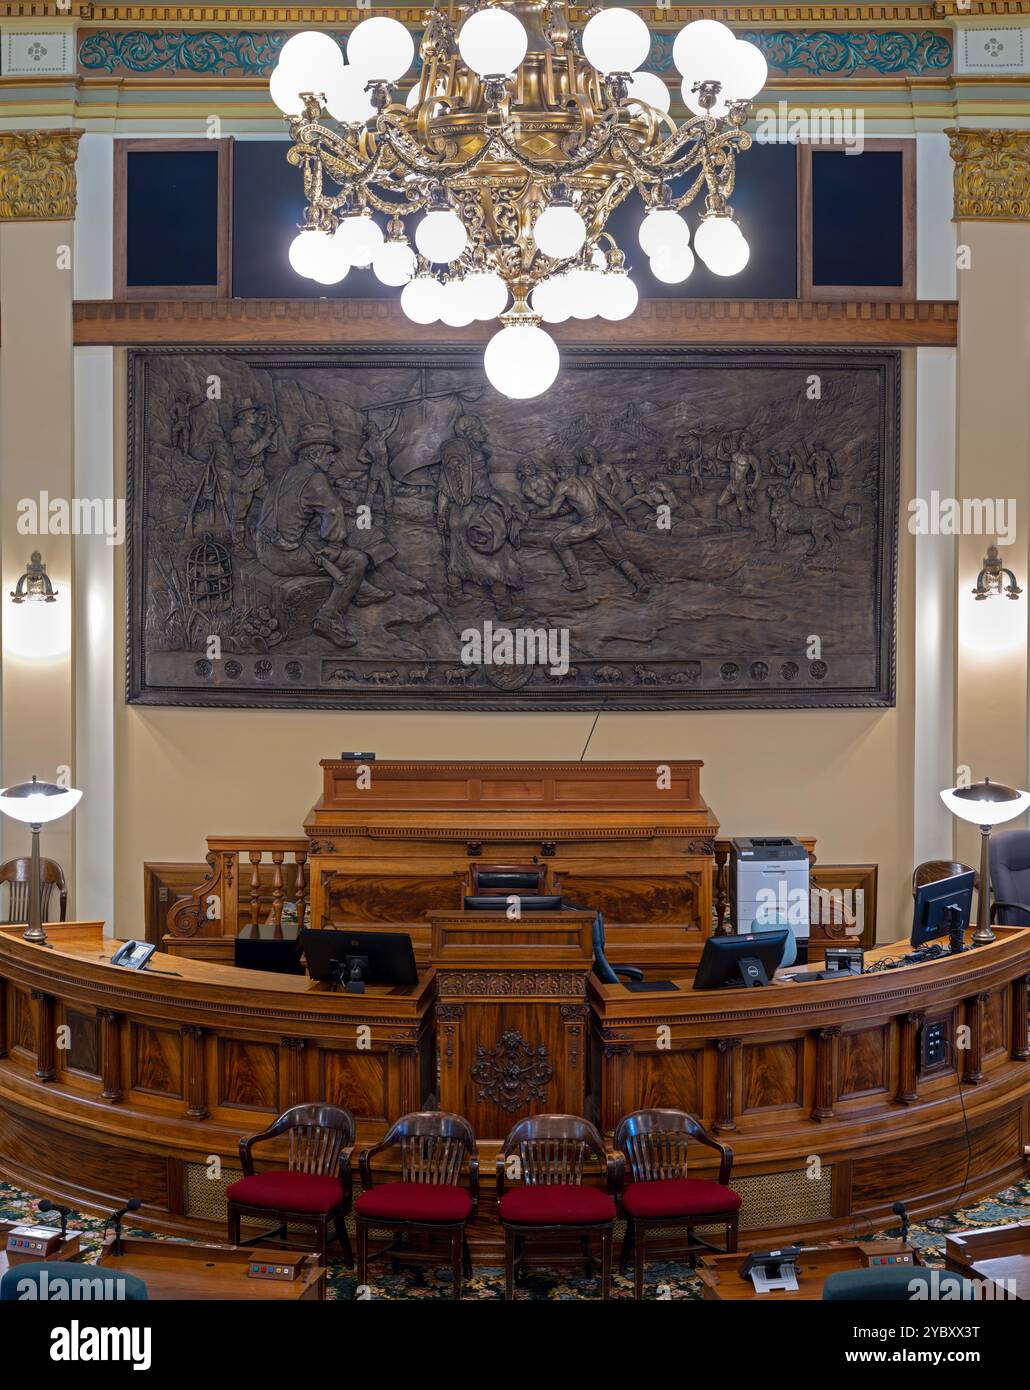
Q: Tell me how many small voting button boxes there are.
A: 3